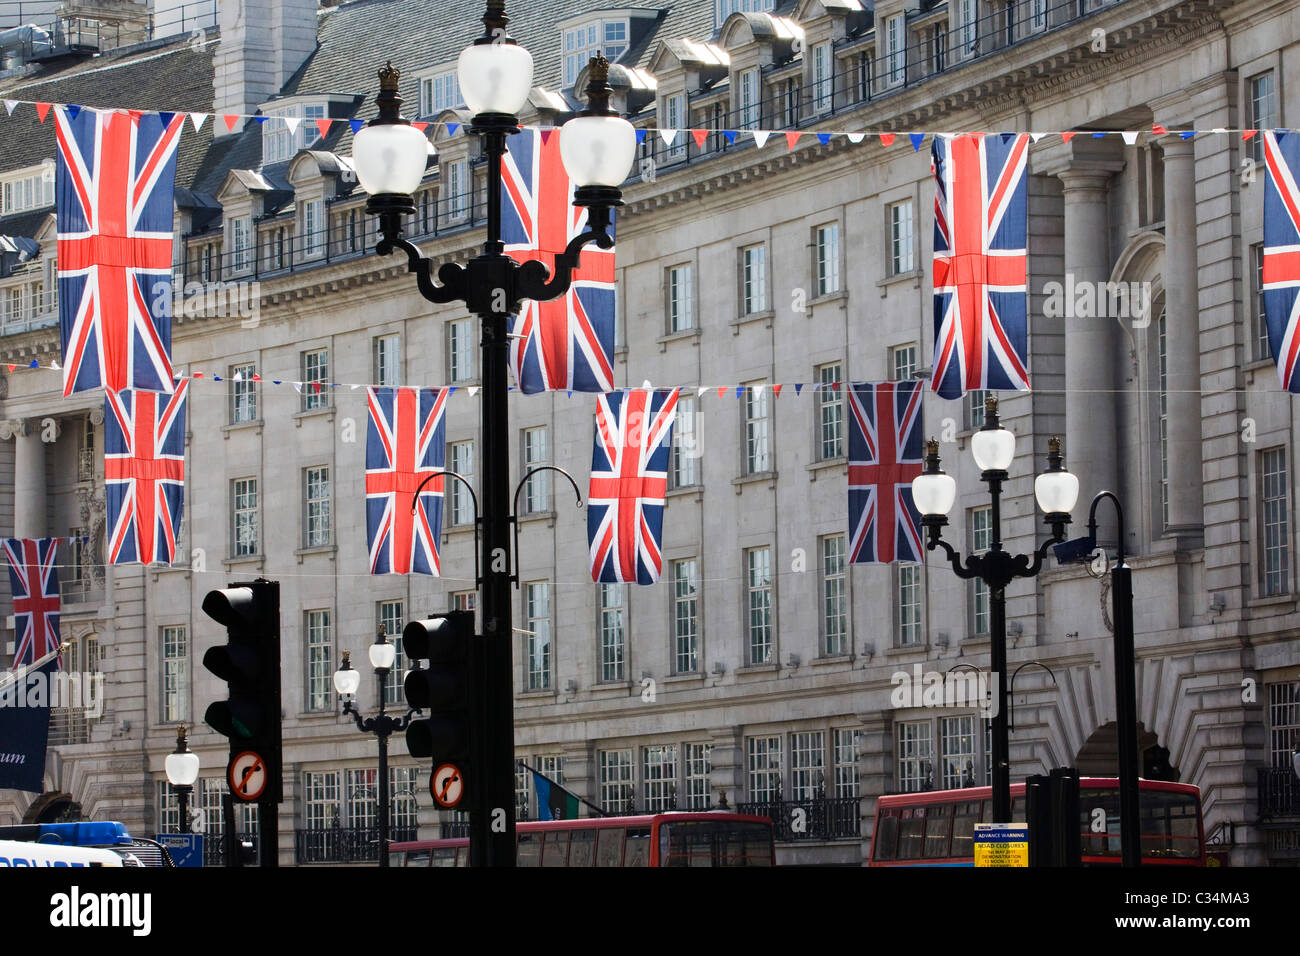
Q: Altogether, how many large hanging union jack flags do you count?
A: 9